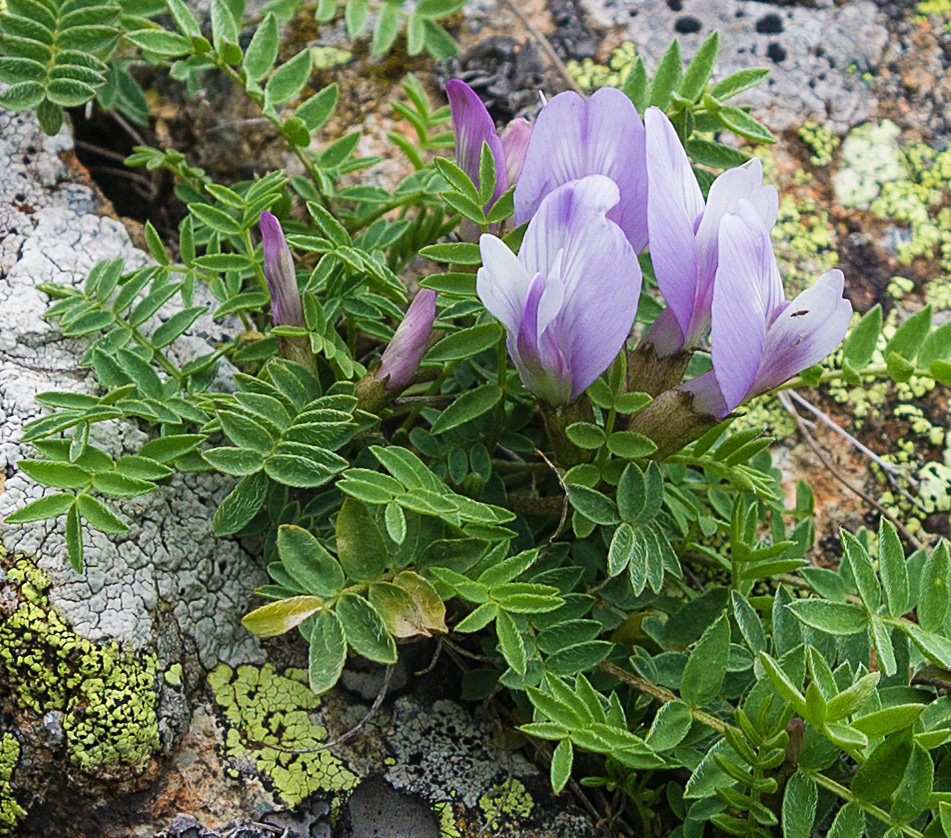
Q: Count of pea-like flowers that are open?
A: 4